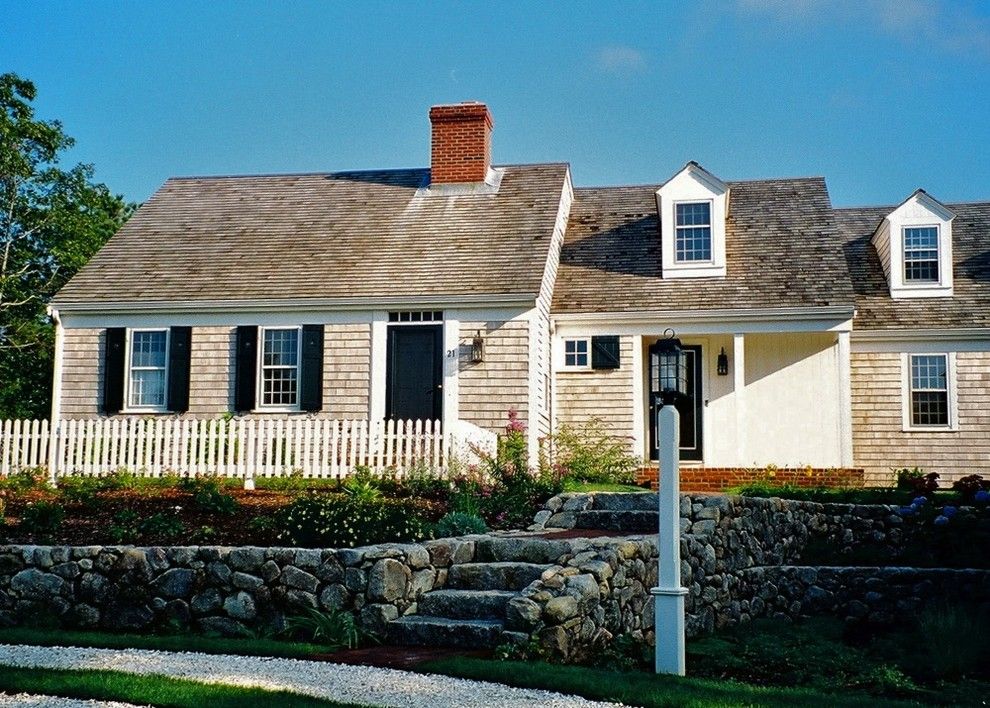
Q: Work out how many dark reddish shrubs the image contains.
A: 2